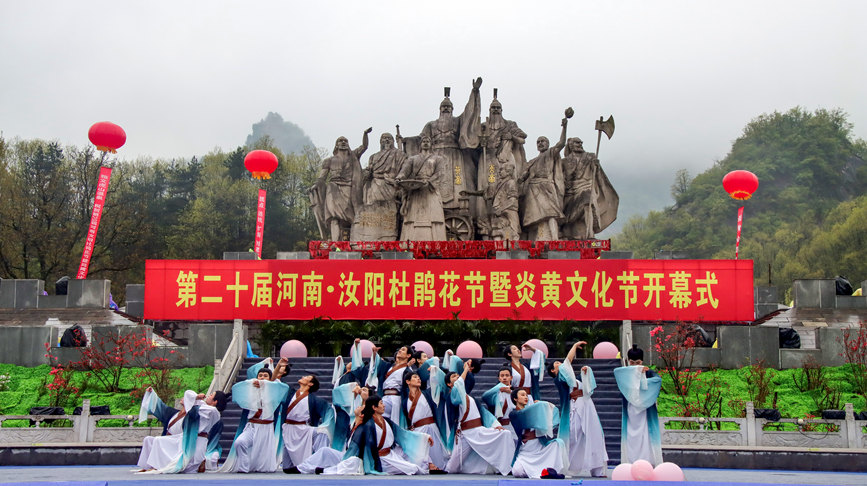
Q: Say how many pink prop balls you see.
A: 9